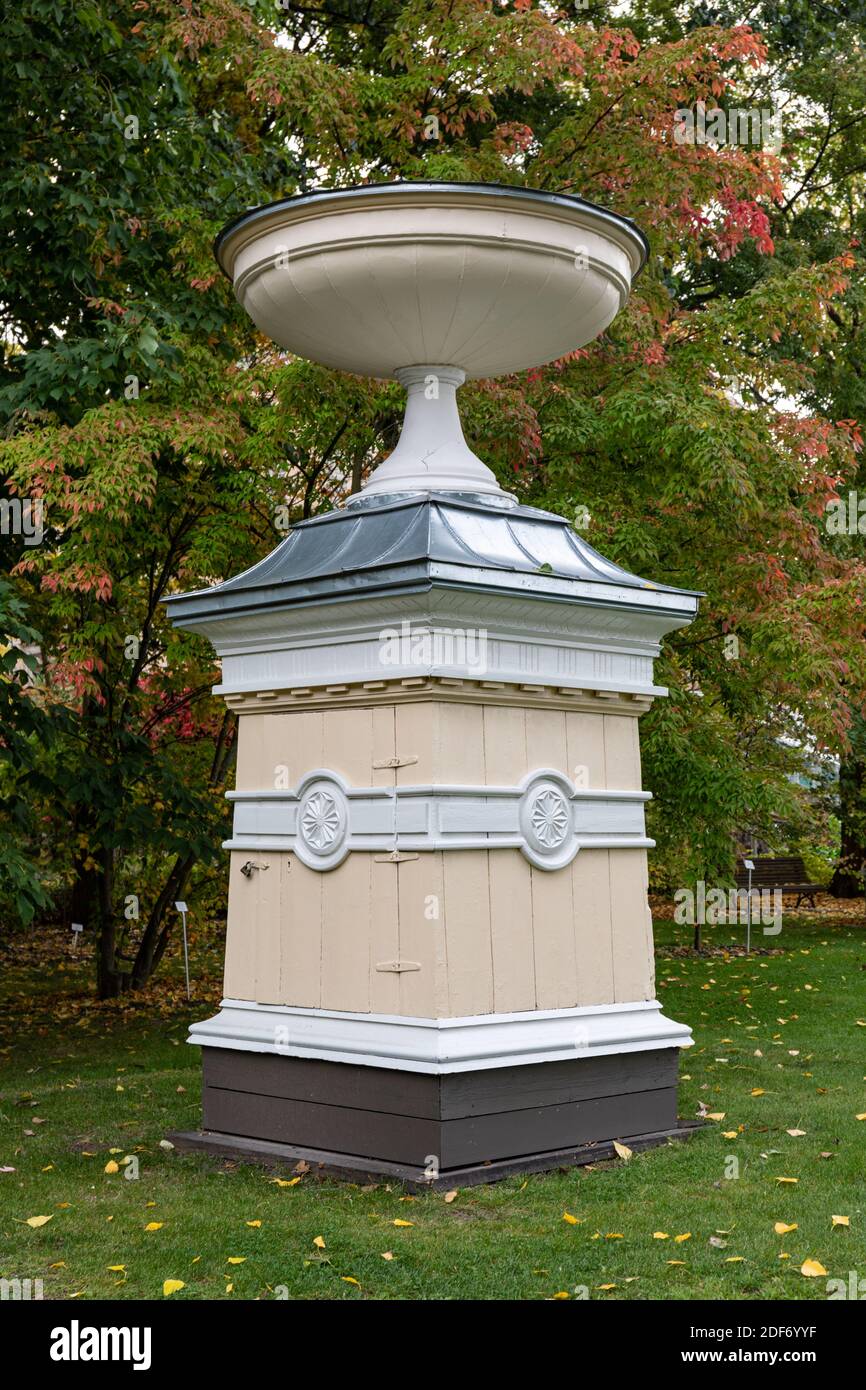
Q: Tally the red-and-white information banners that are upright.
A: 0